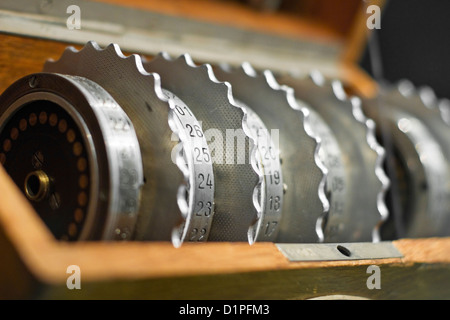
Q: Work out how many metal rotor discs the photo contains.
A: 5